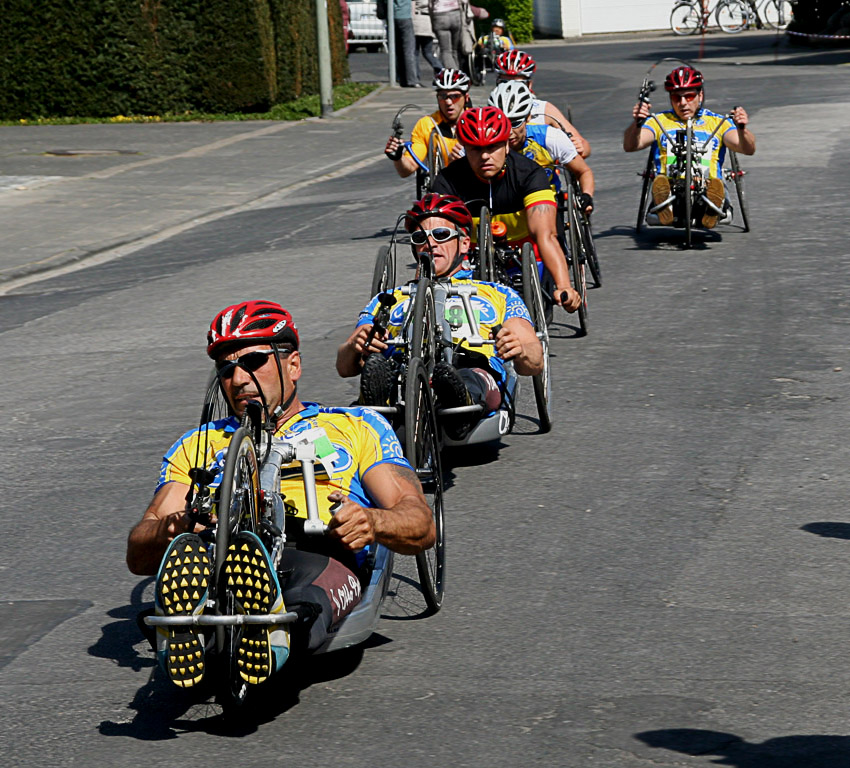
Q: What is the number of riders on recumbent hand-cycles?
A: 8